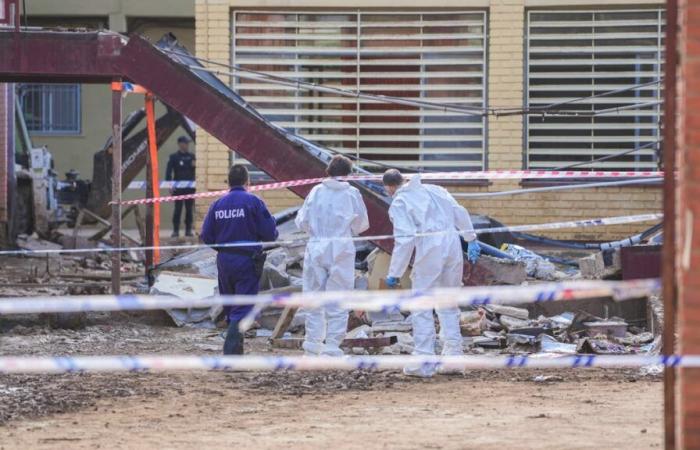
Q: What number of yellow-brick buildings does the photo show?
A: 1